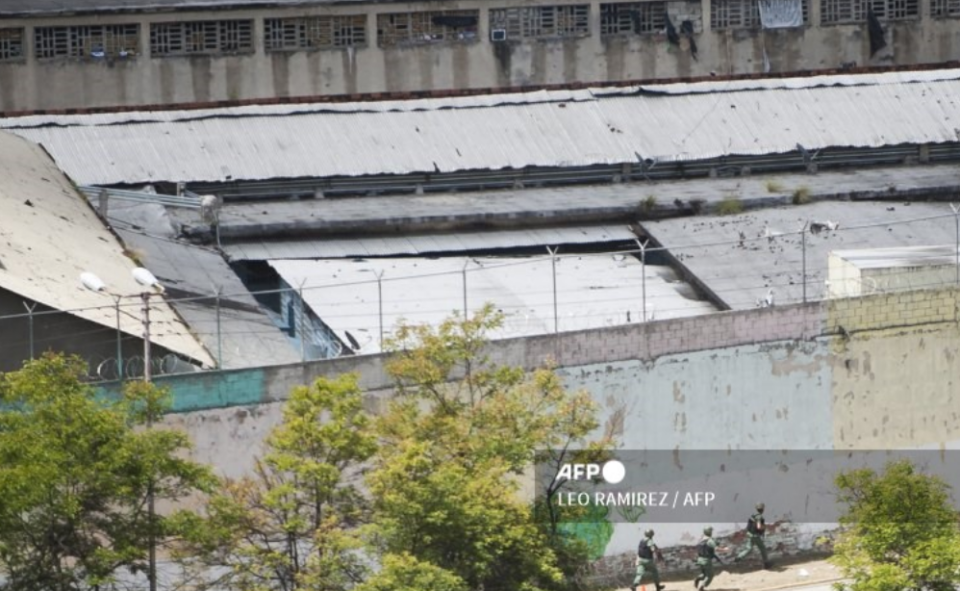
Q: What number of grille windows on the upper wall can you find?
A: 10